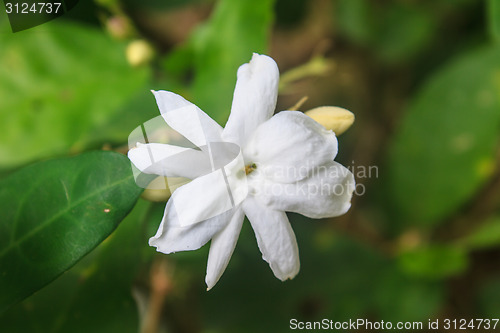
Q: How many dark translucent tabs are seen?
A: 1